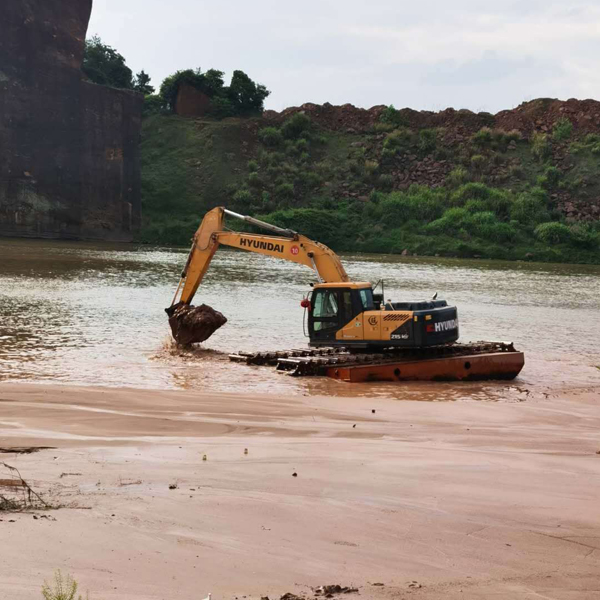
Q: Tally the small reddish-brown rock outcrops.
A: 1